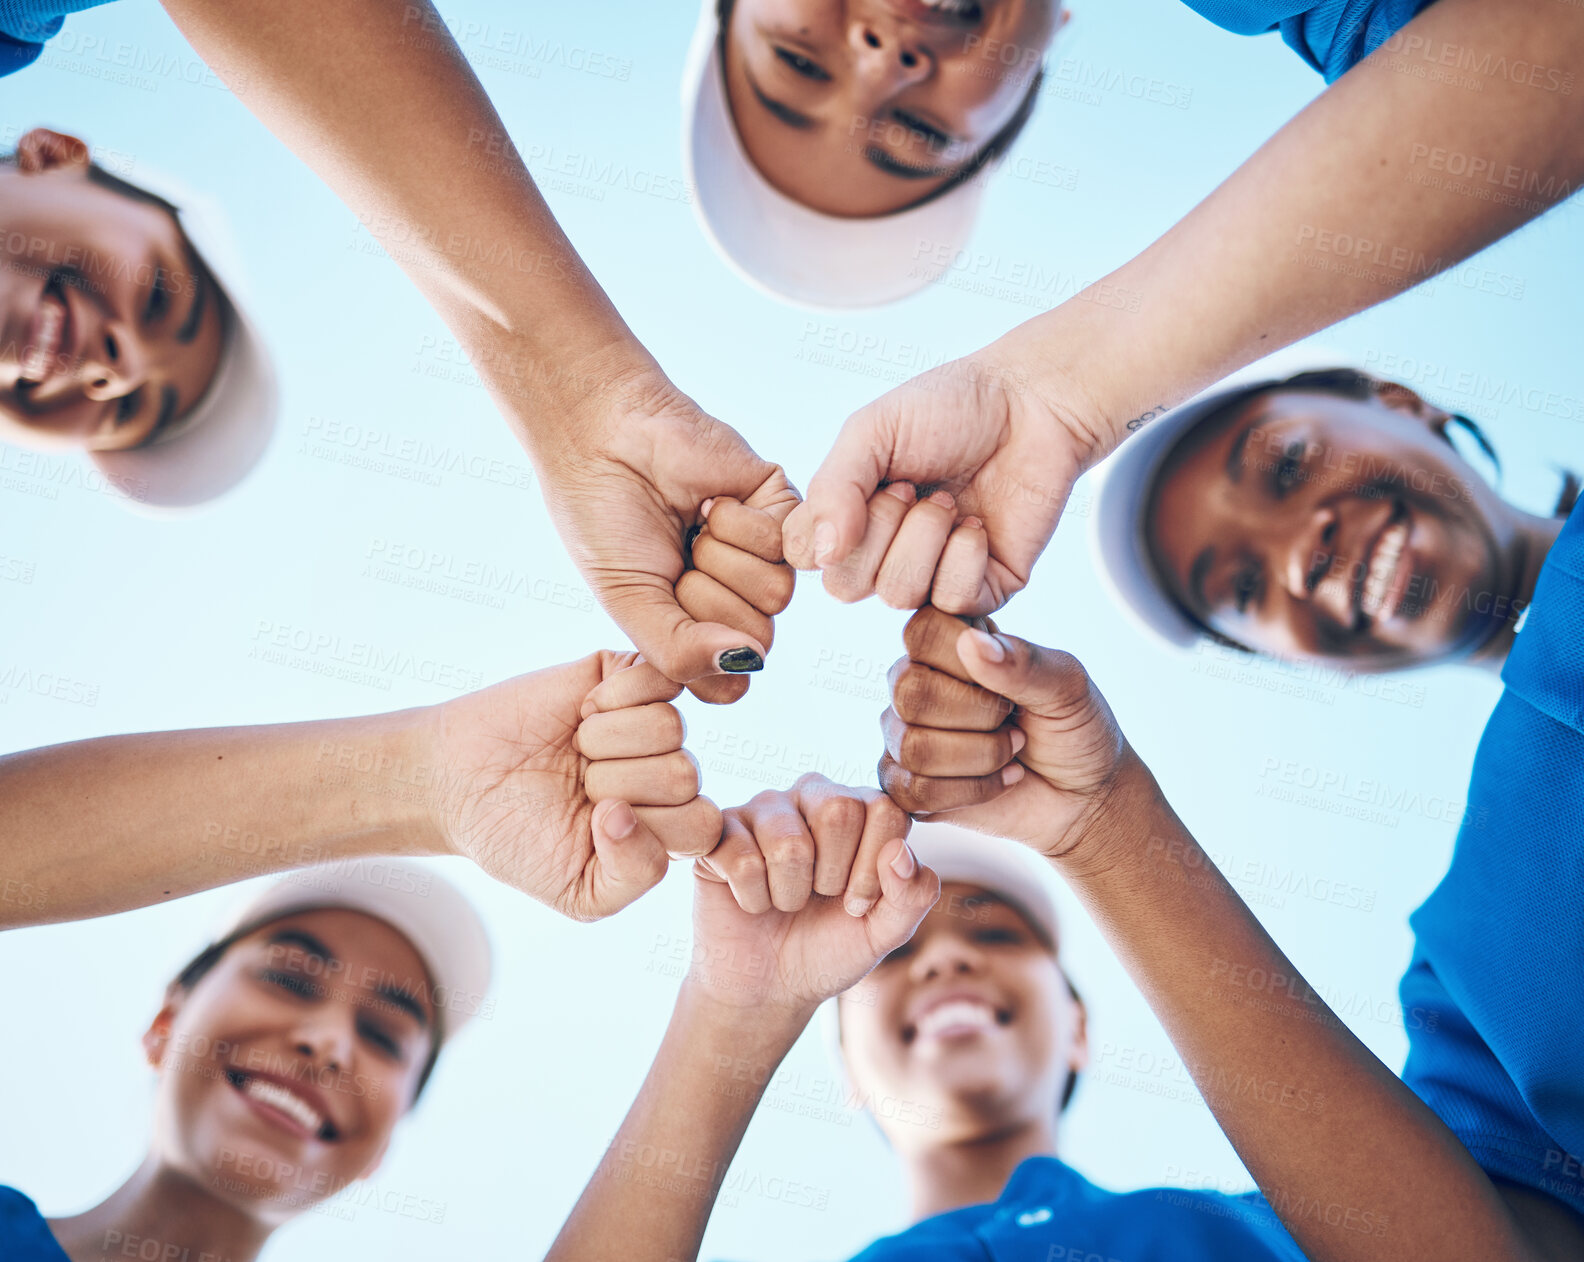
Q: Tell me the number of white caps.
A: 5